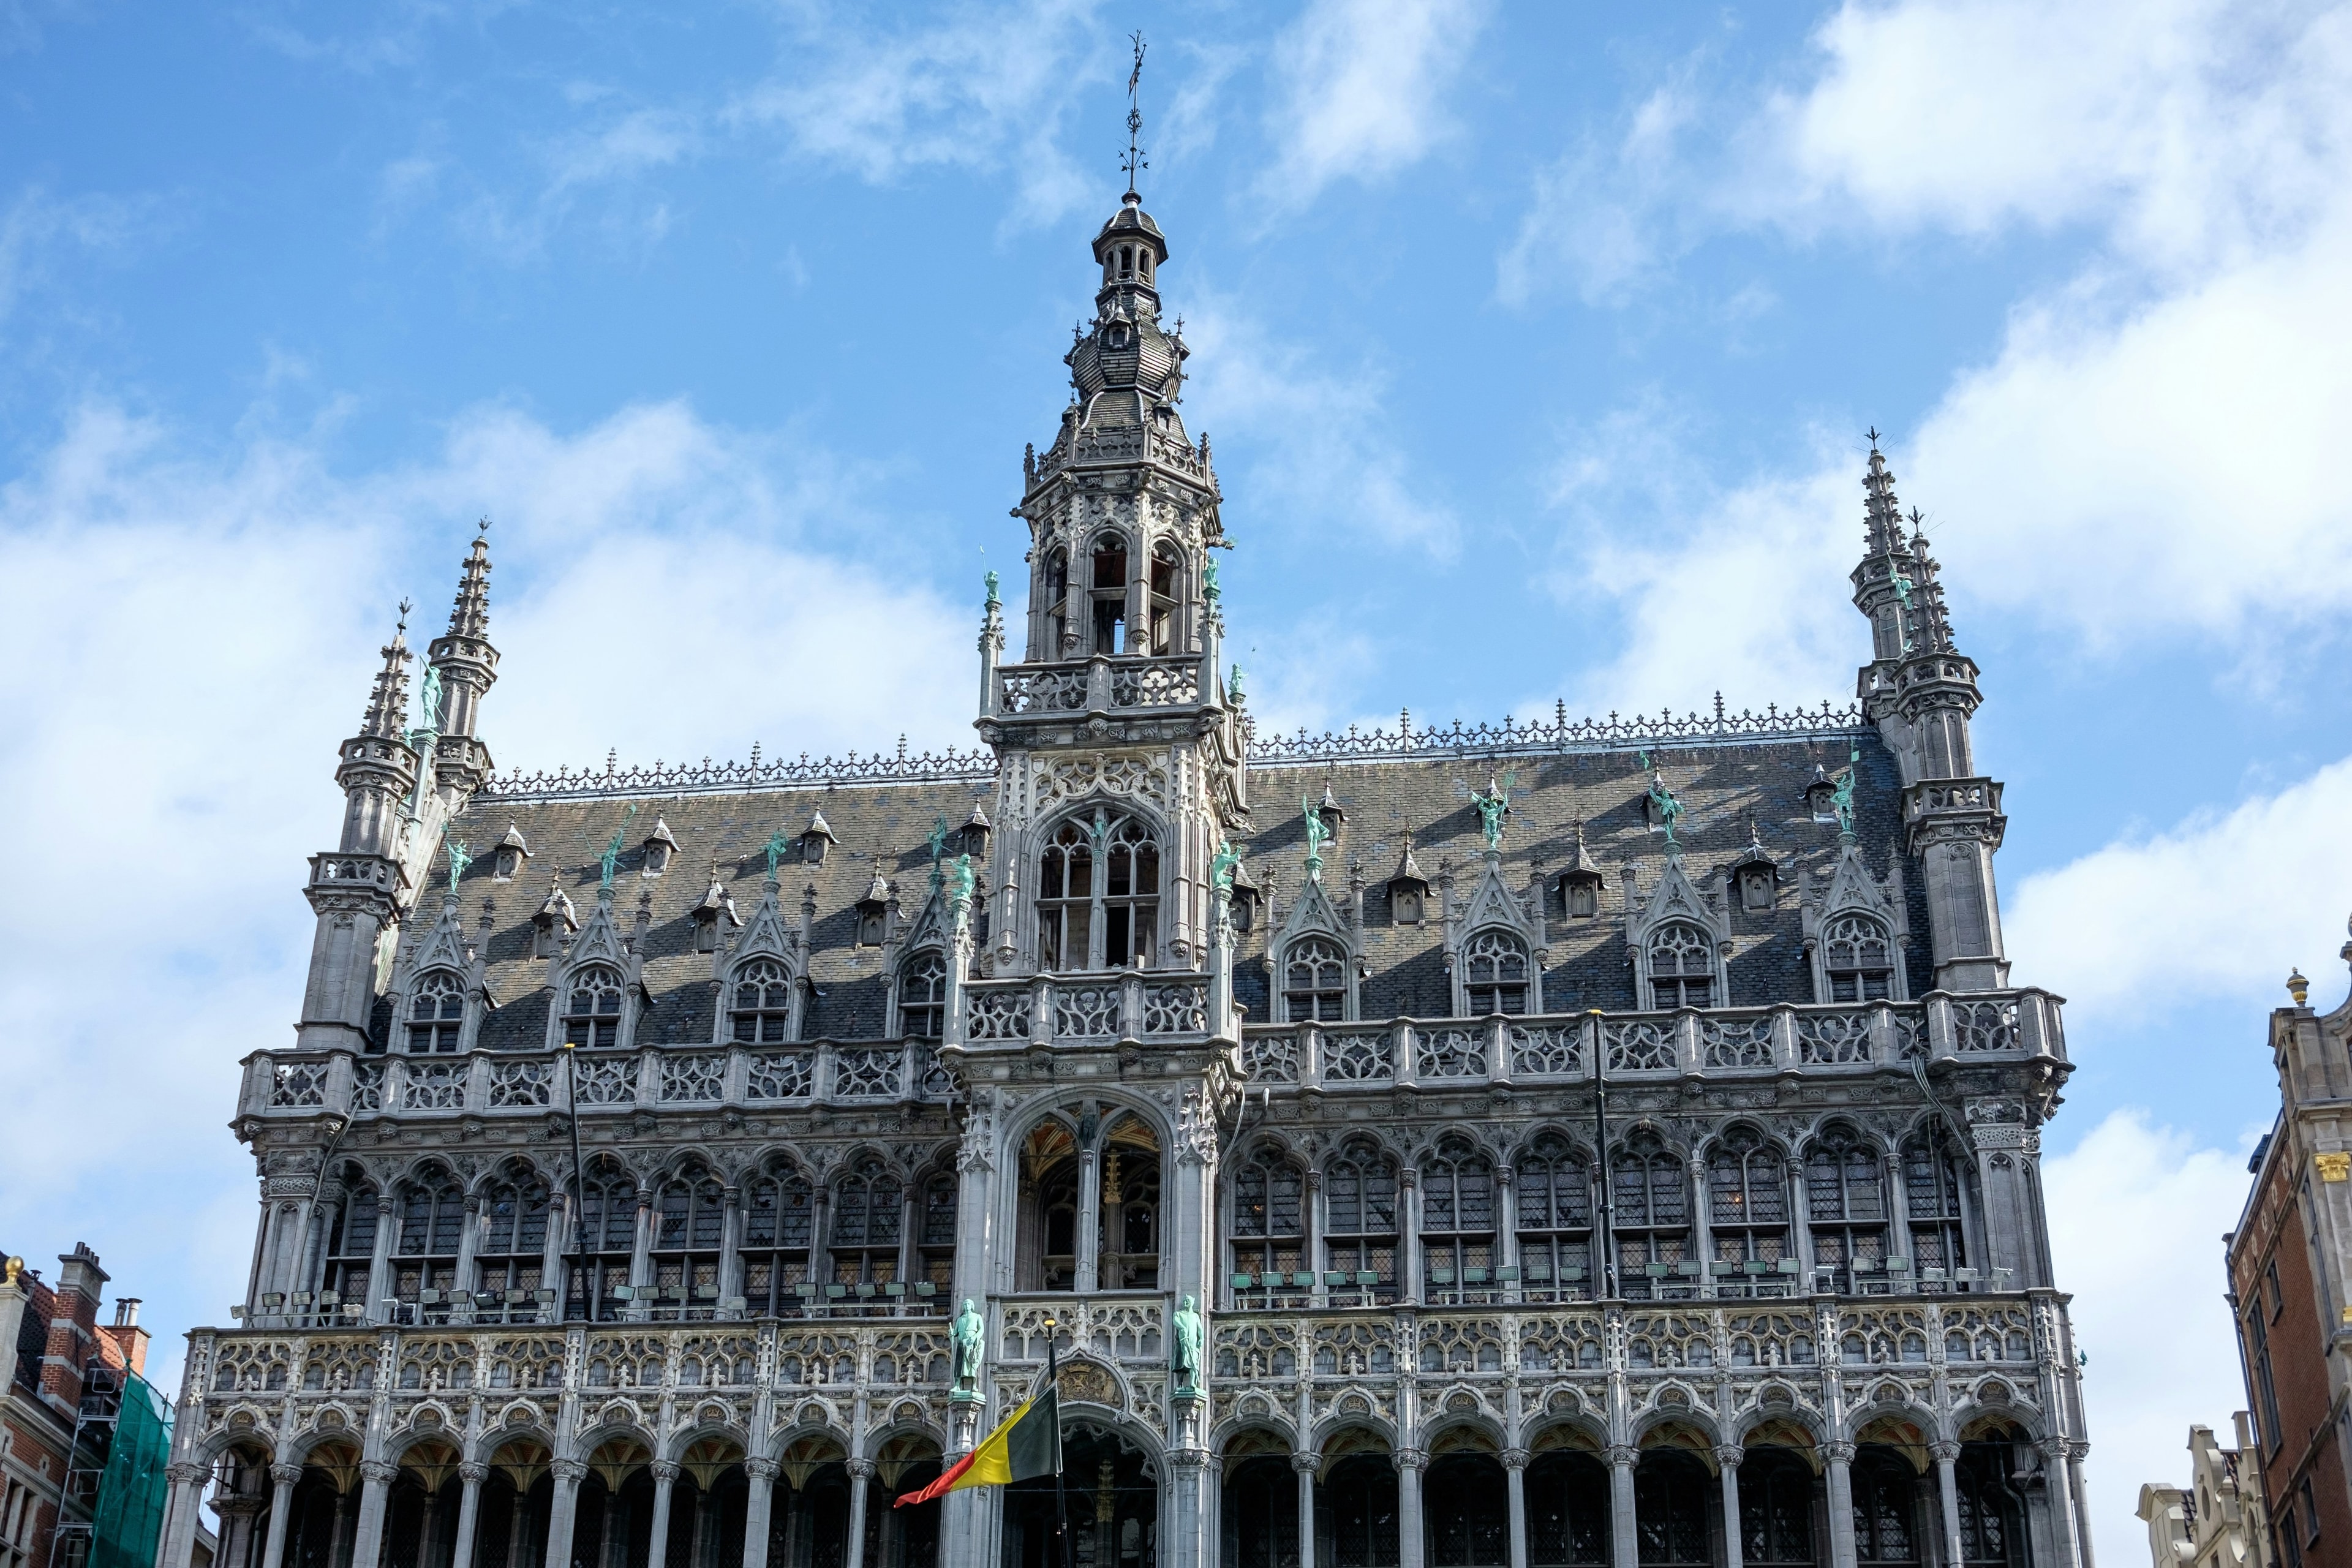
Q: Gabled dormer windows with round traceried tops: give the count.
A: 8